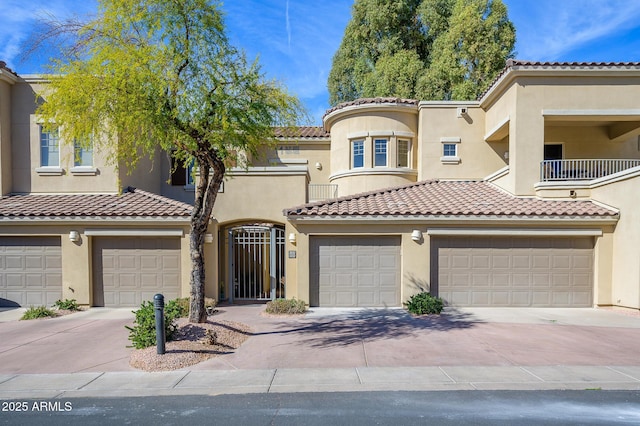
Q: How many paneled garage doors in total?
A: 4